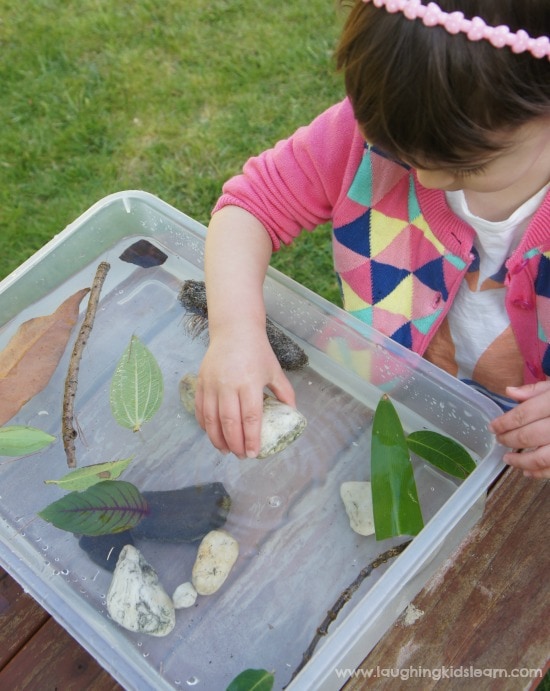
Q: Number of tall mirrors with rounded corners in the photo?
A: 0